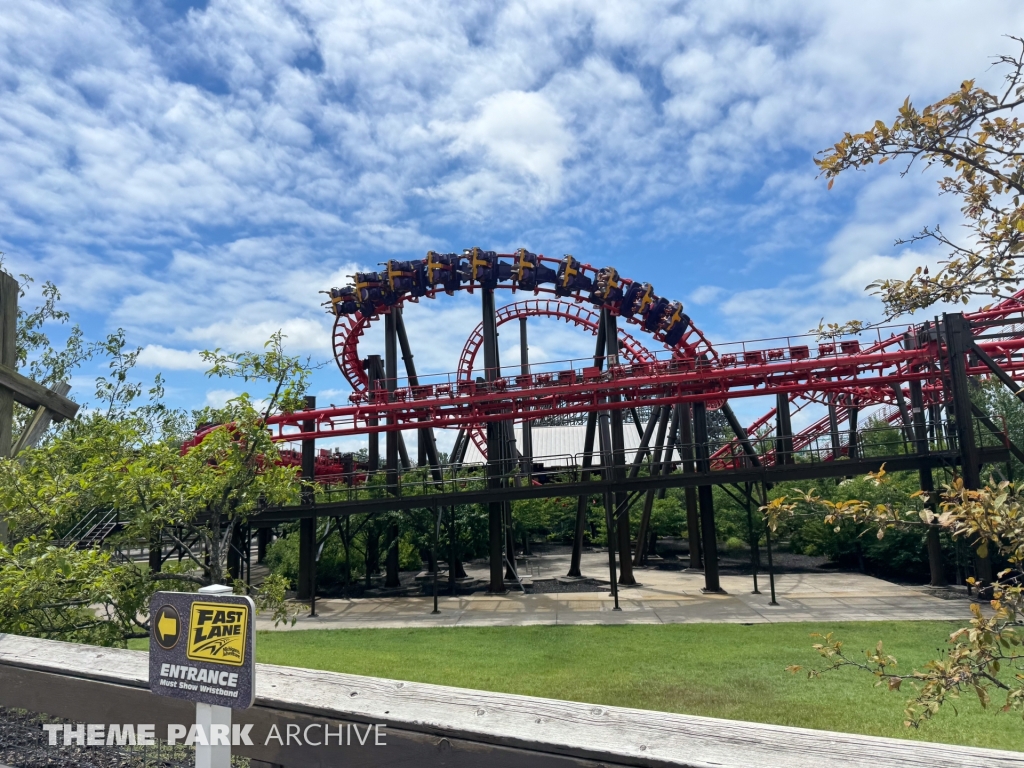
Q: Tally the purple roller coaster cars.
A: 10